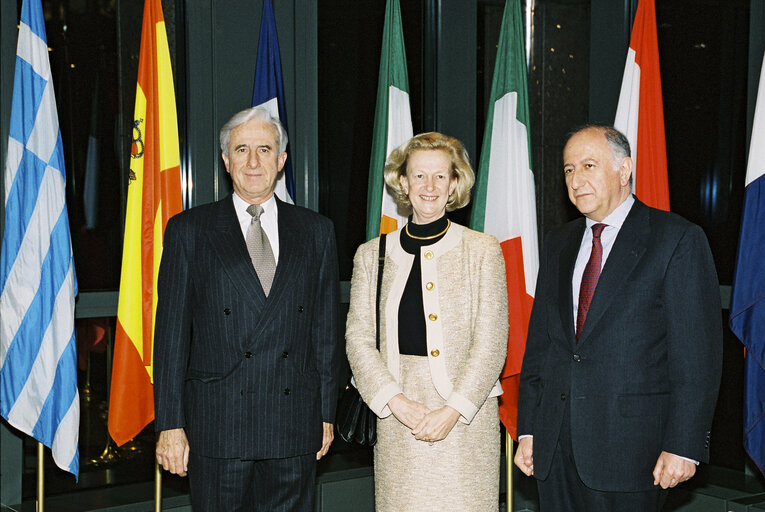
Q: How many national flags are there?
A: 7